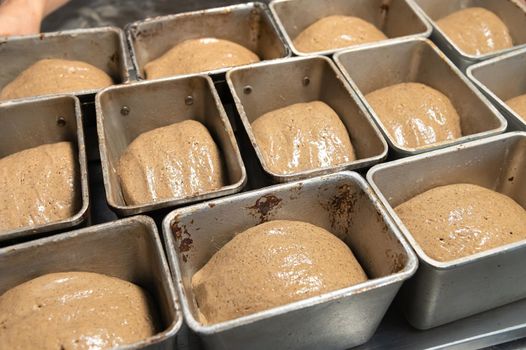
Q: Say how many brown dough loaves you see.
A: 12